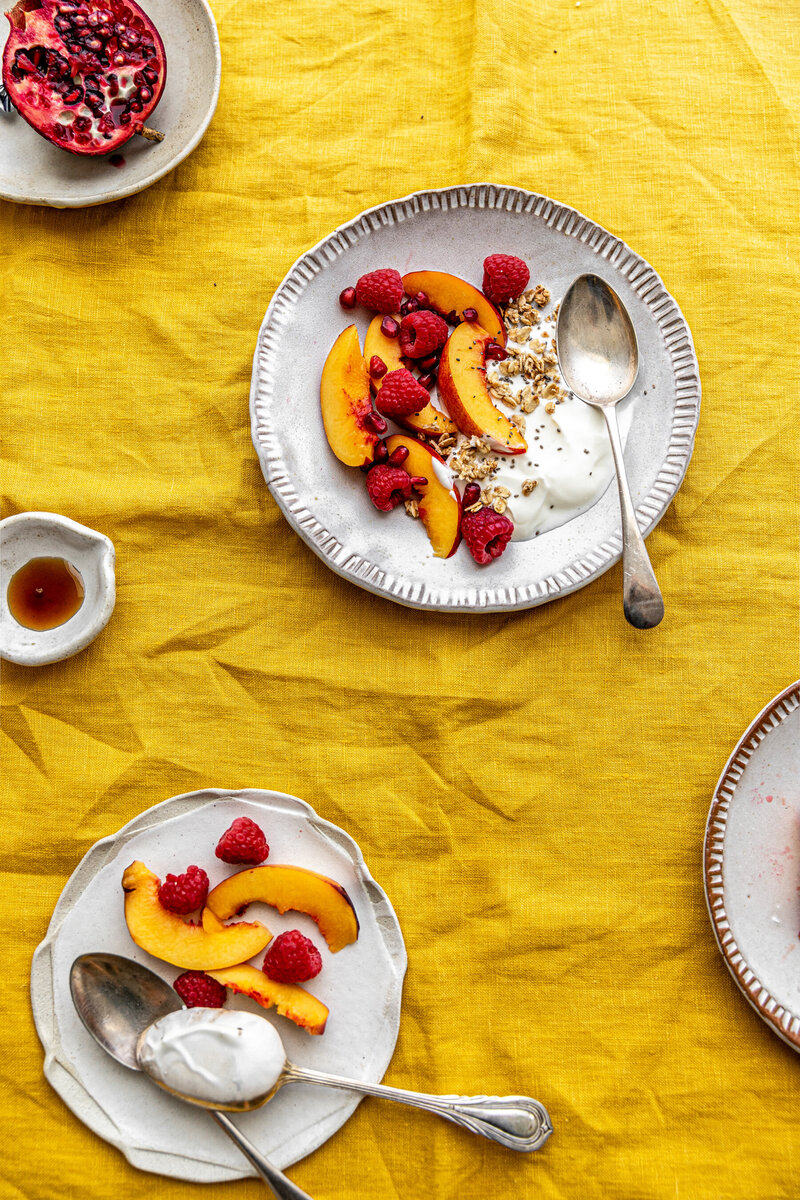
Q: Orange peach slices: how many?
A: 8